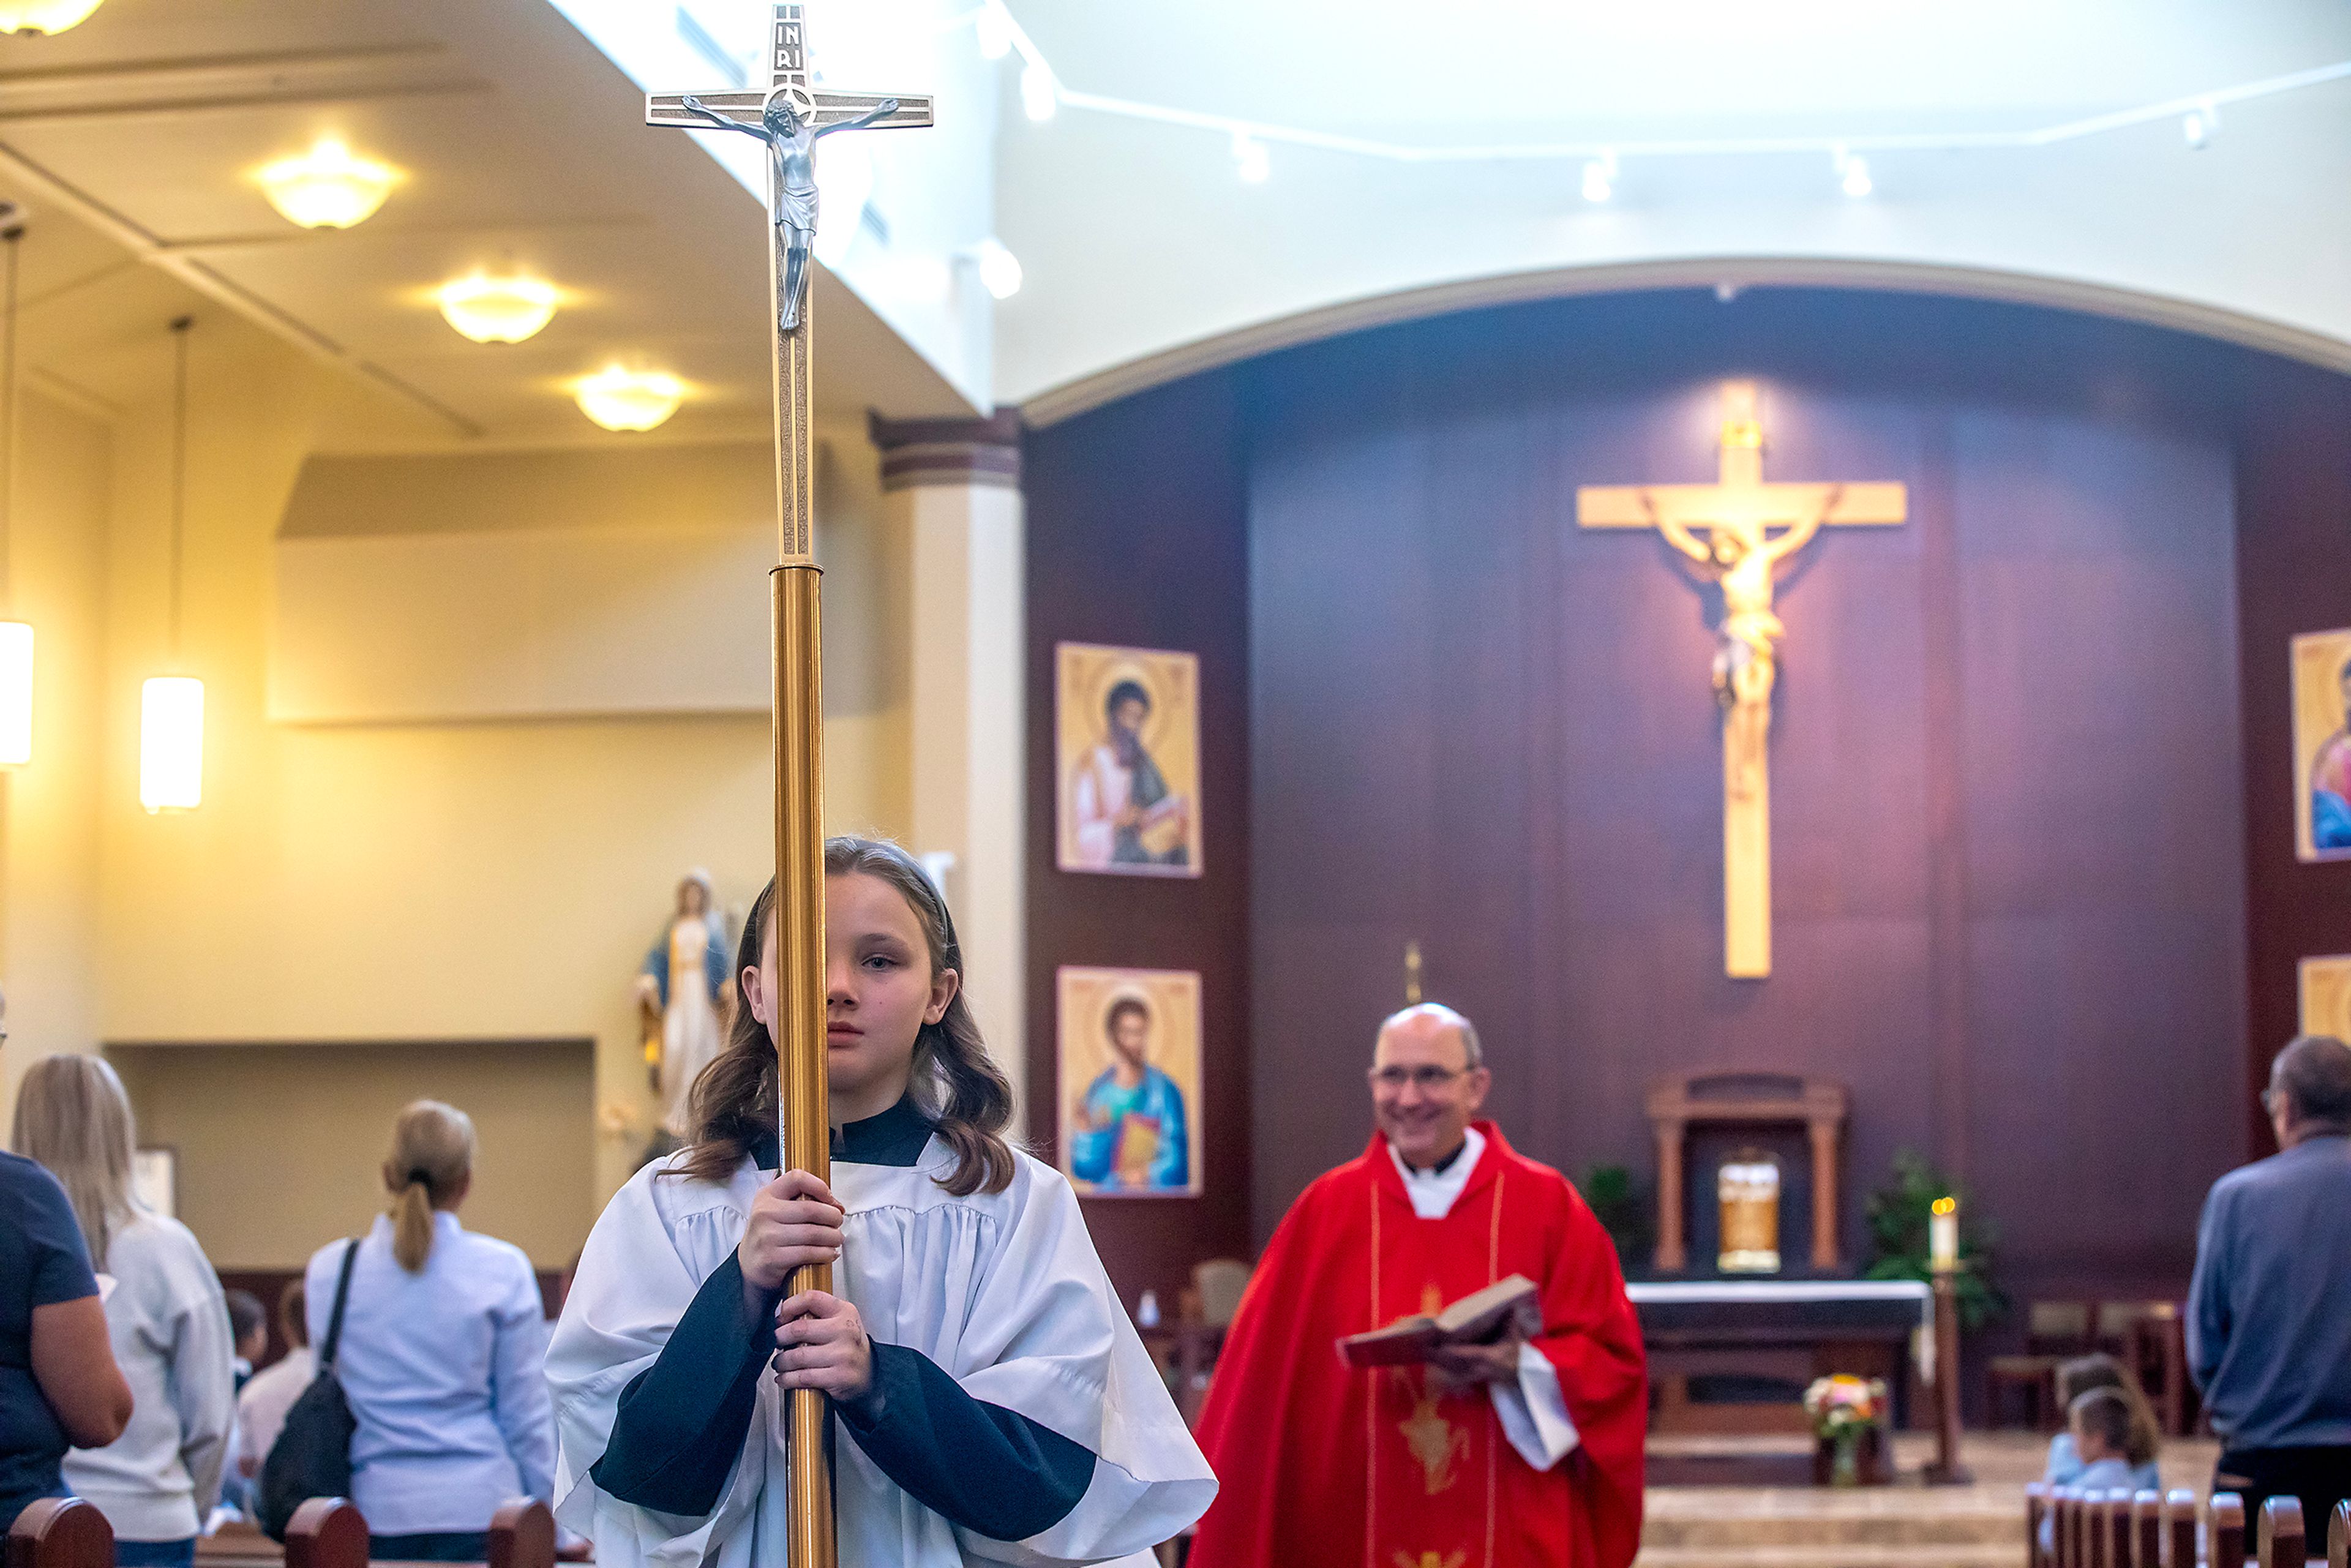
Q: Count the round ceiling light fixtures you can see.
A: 4